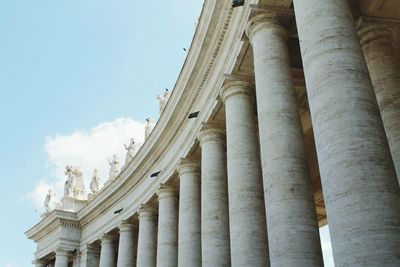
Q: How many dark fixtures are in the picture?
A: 4